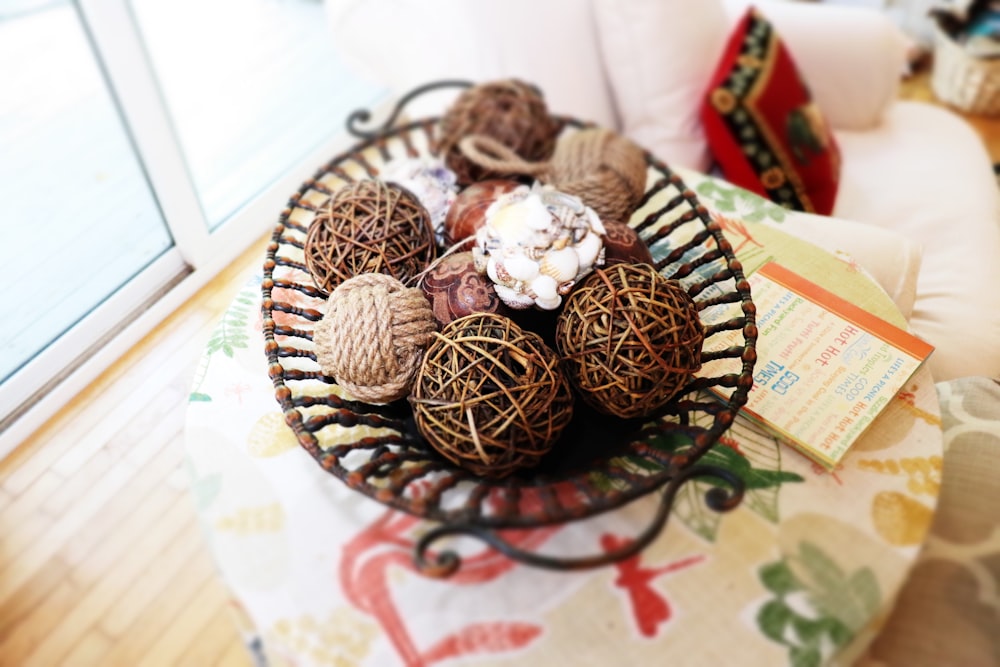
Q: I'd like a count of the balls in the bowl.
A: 11